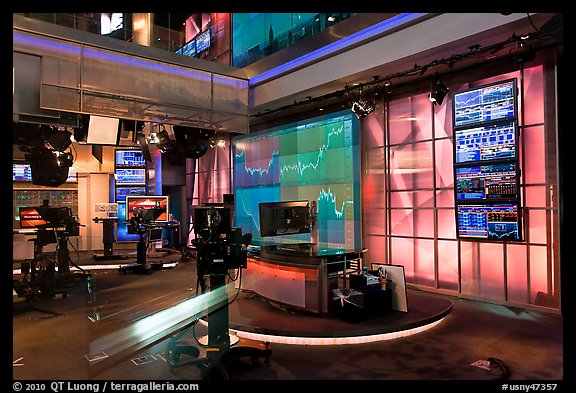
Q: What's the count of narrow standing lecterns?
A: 1